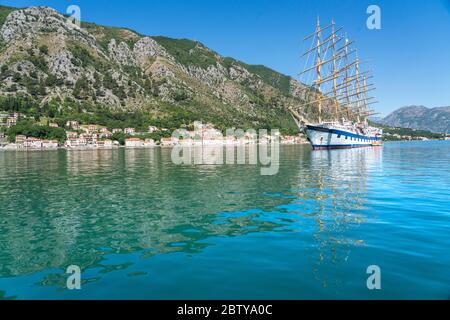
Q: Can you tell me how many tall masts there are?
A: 5